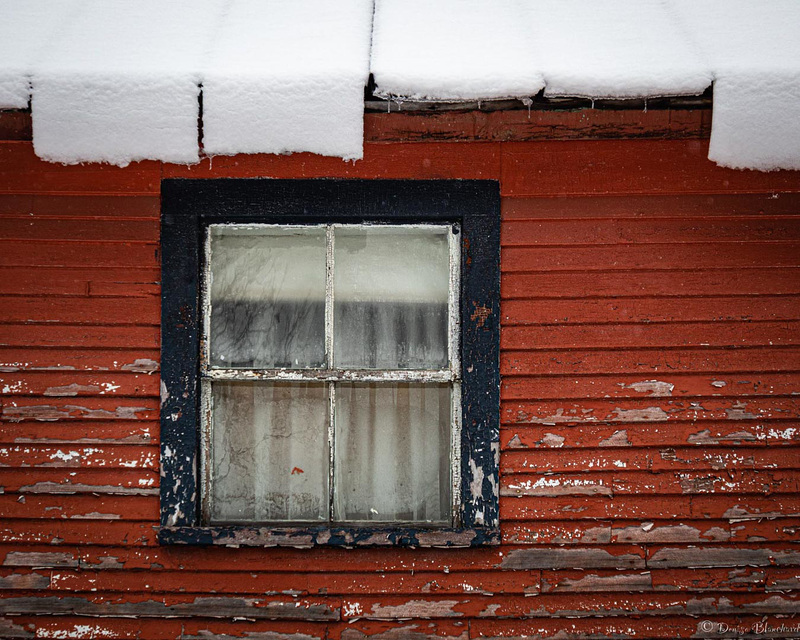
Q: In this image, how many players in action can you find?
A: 0